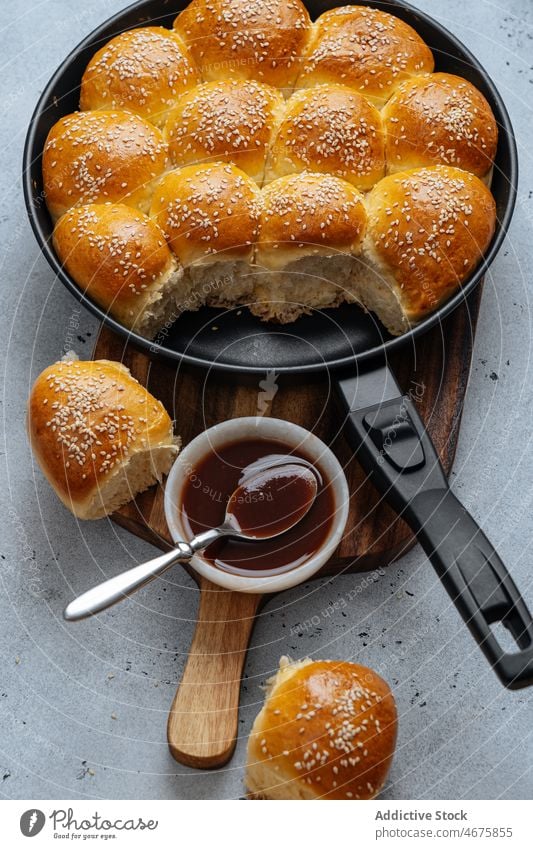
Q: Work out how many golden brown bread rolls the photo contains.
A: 13